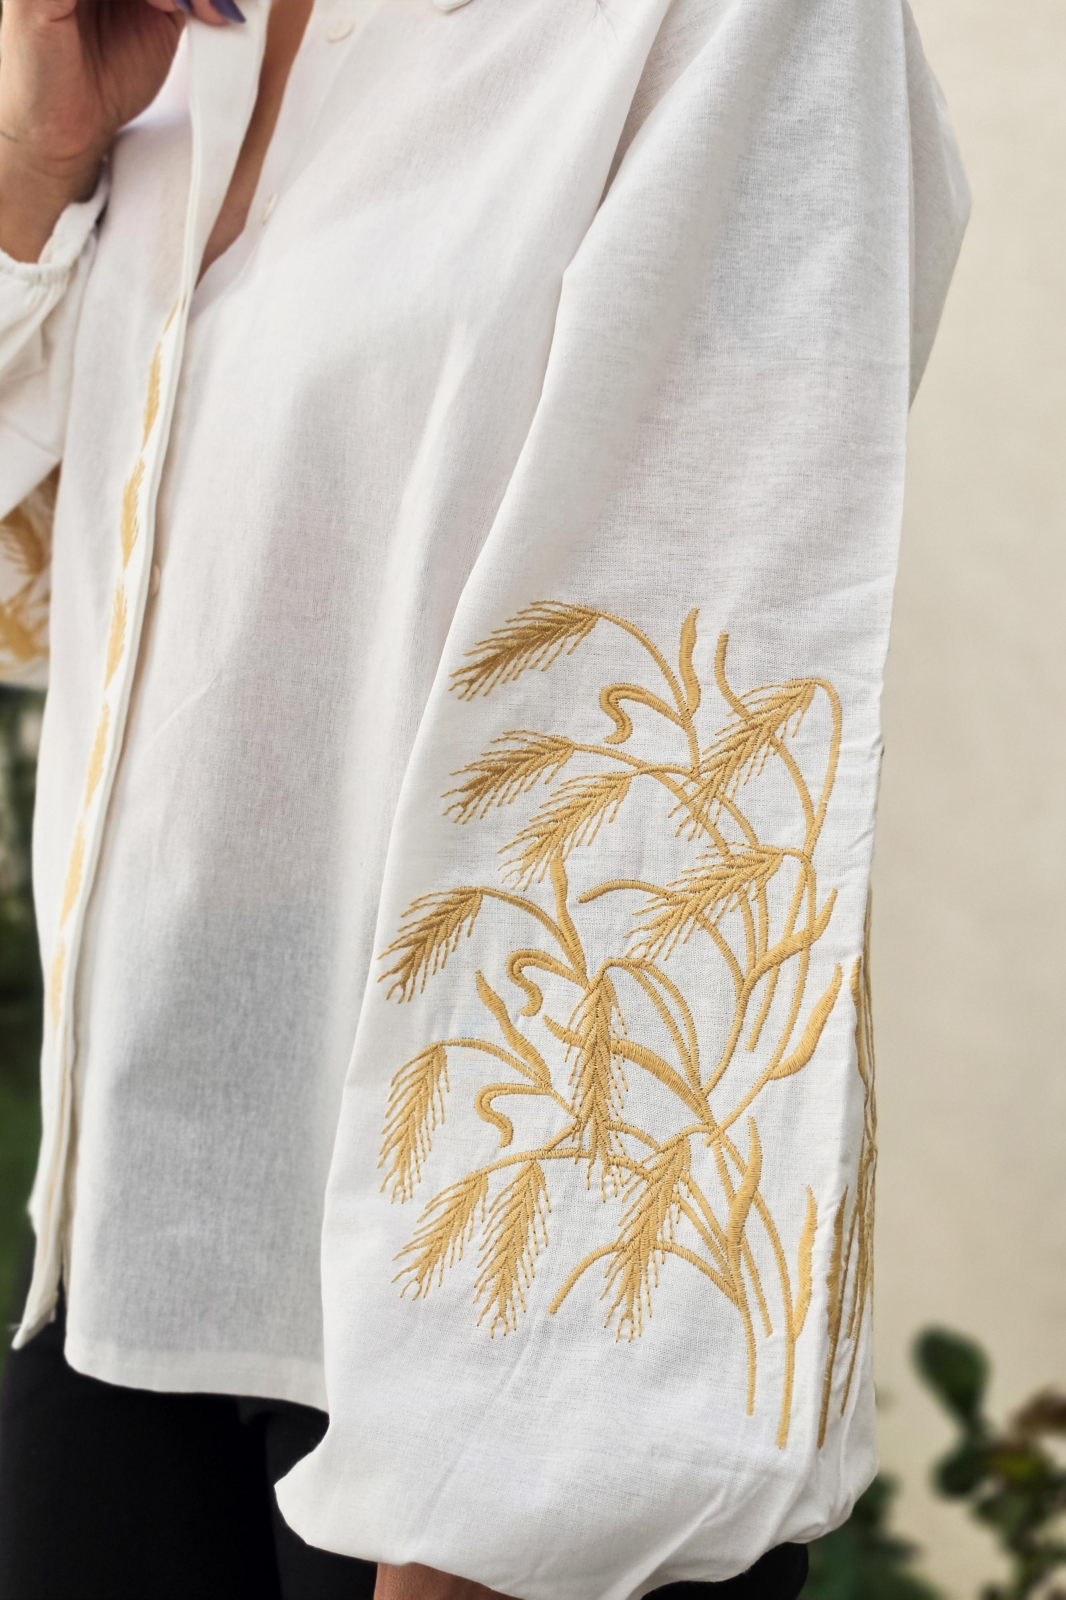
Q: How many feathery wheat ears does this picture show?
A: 11